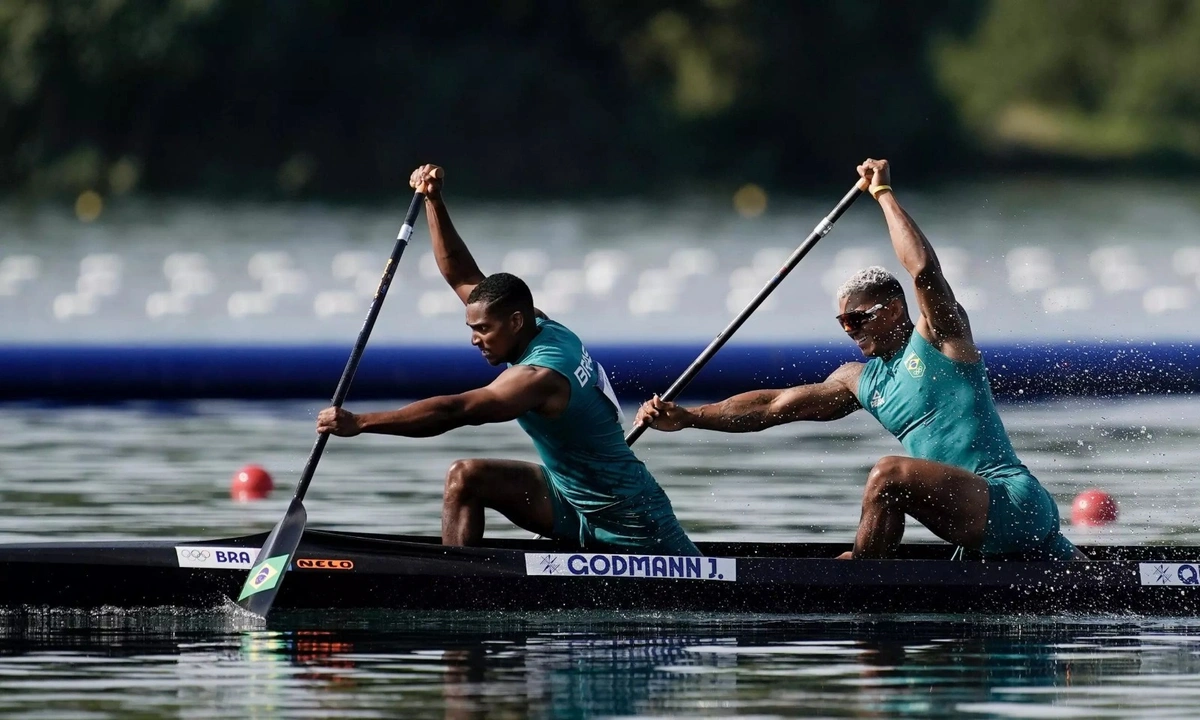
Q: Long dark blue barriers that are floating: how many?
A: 1